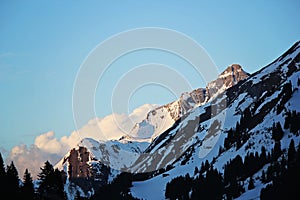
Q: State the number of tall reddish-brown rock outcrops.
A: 1